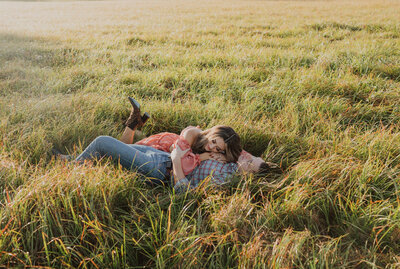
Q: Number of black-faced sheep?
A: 0